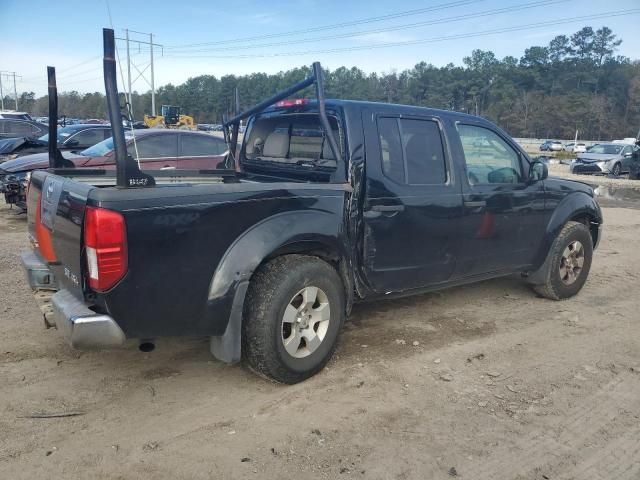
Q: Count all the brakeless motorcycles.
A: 0